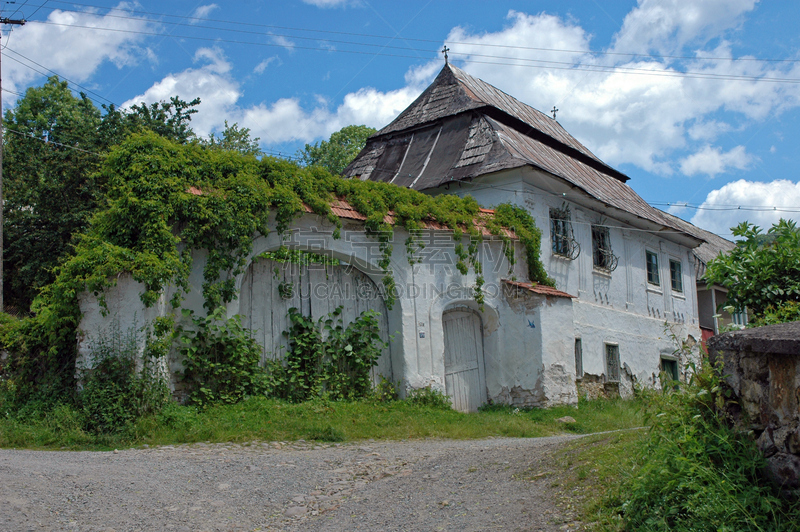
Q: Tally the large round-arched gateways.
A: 1